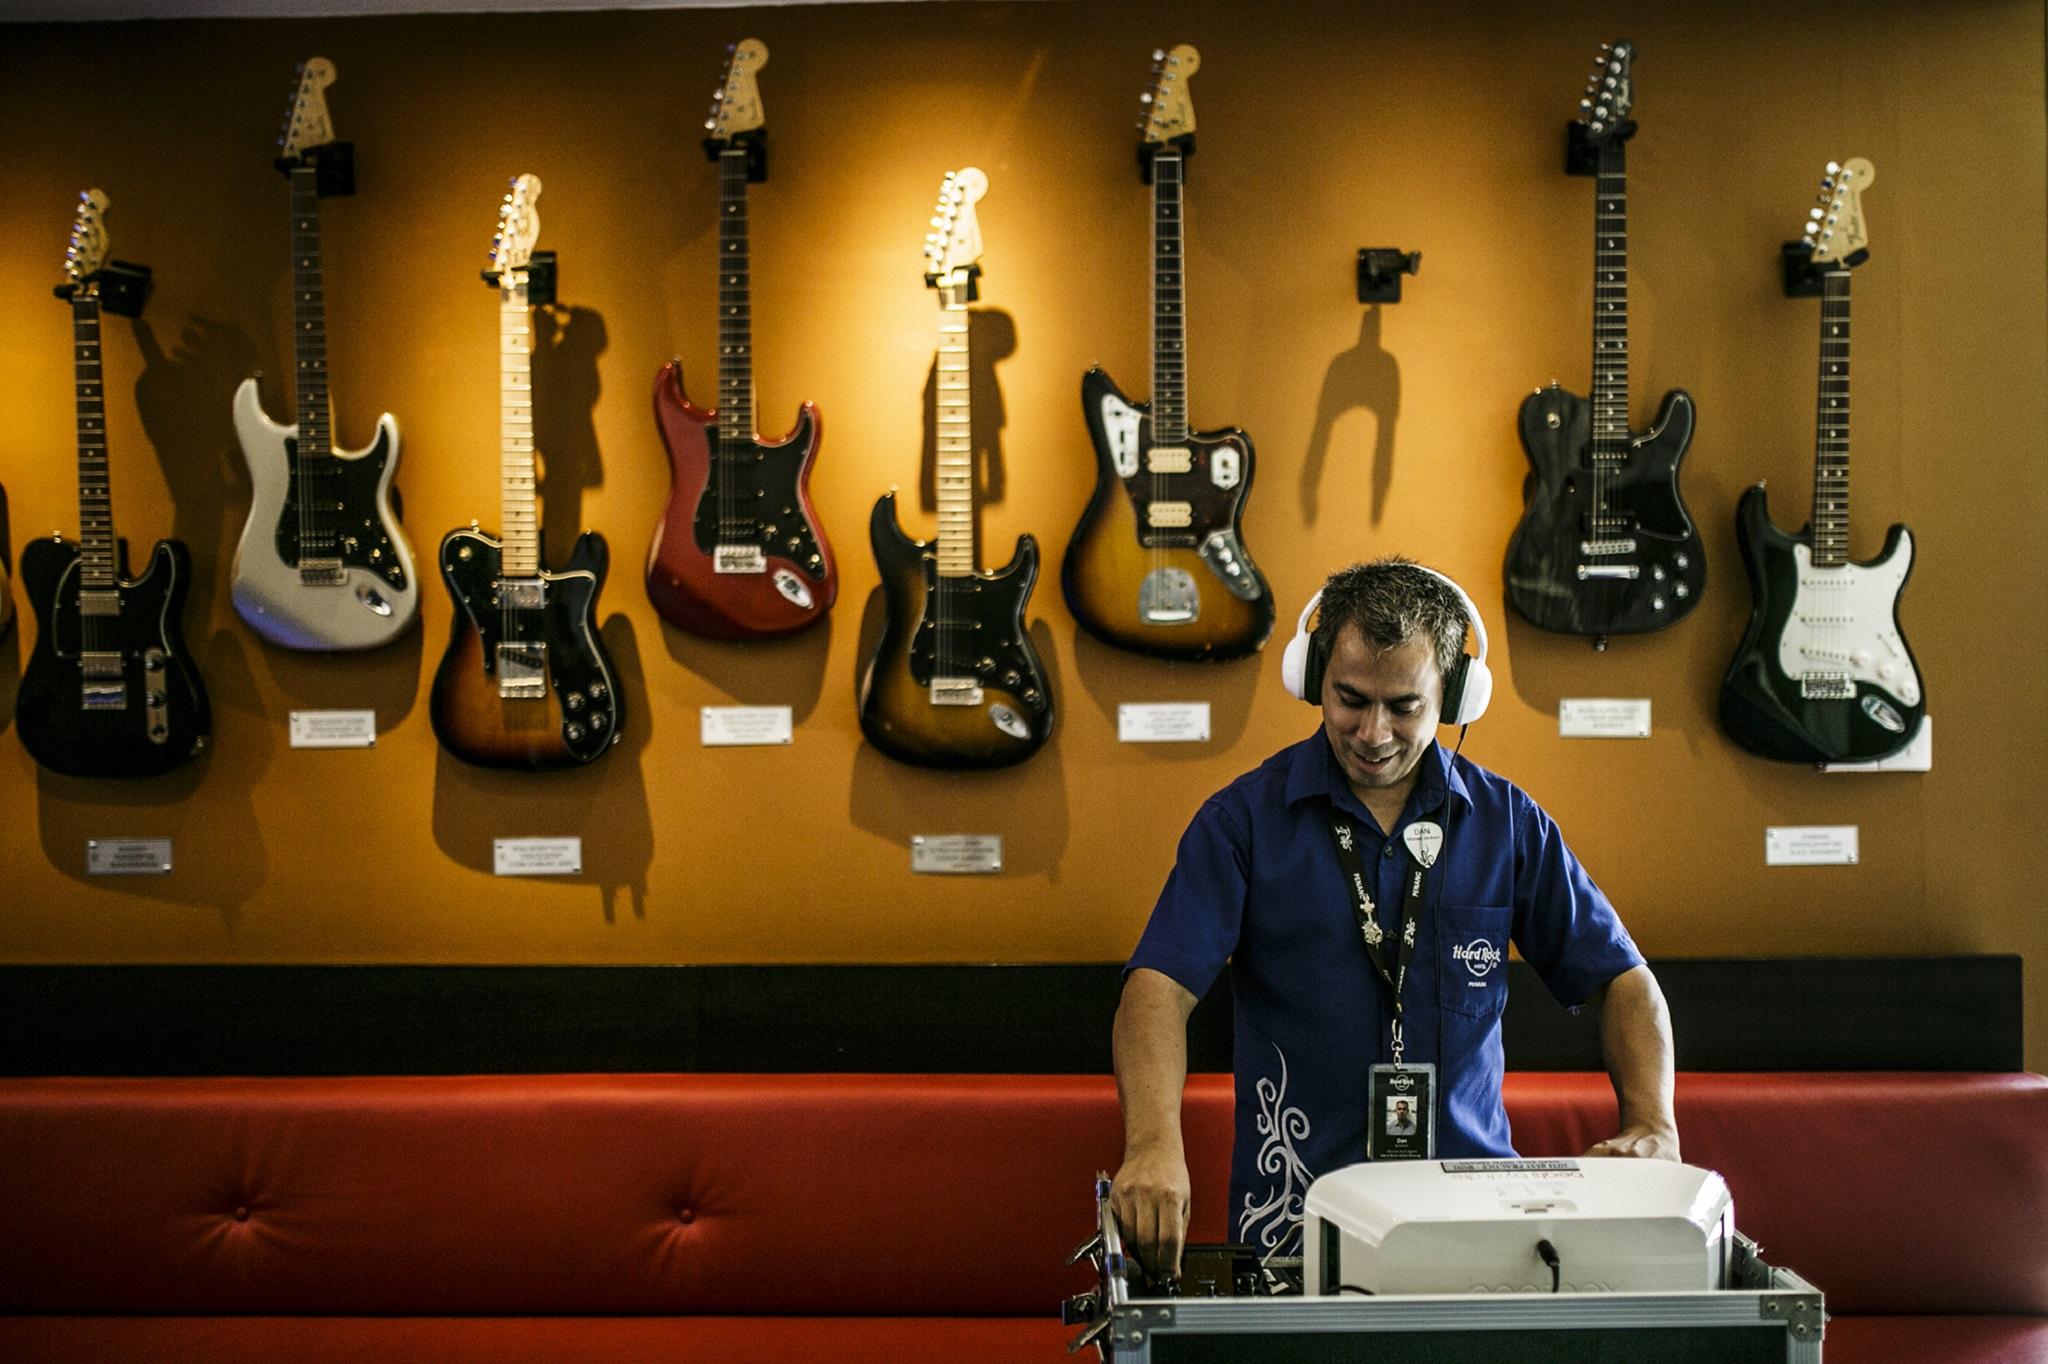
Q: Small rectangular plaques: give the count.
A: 8